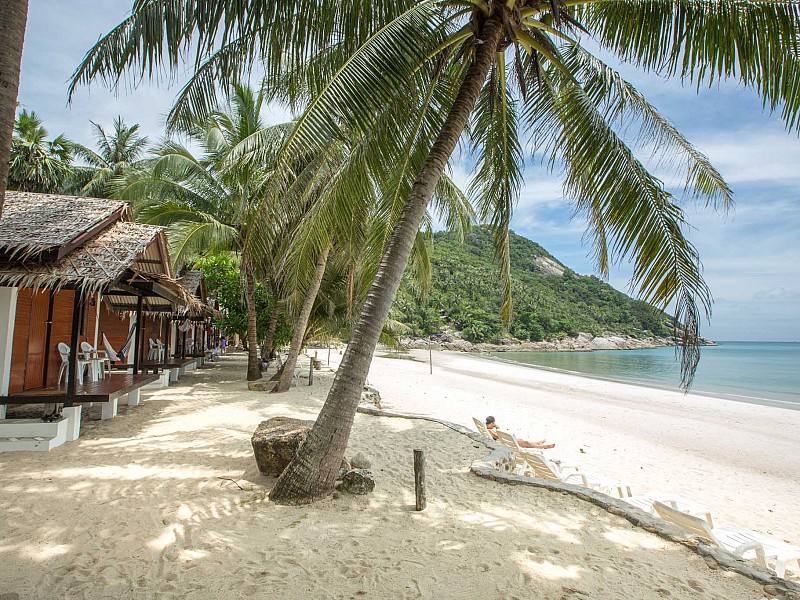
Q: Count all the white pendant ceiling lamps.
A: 0